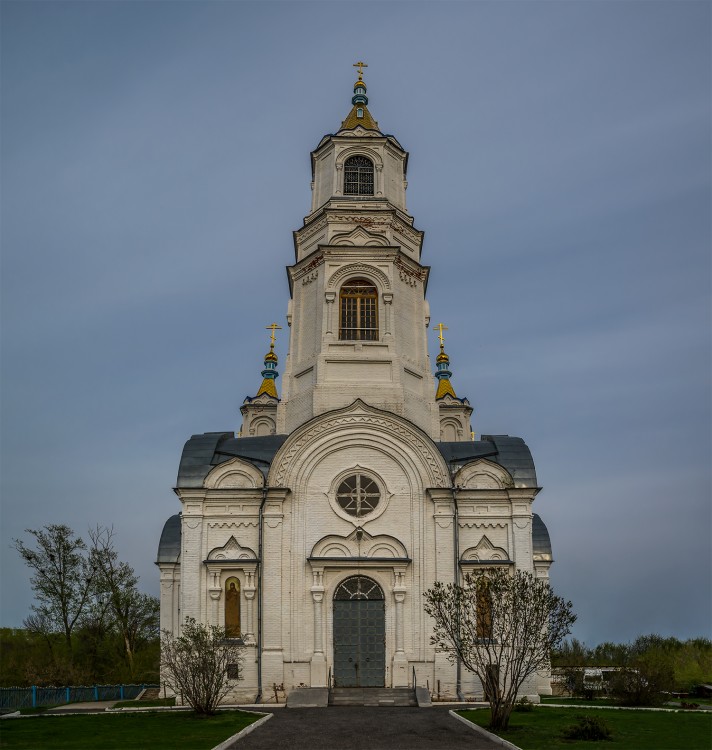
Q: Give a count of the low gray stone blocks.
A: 2